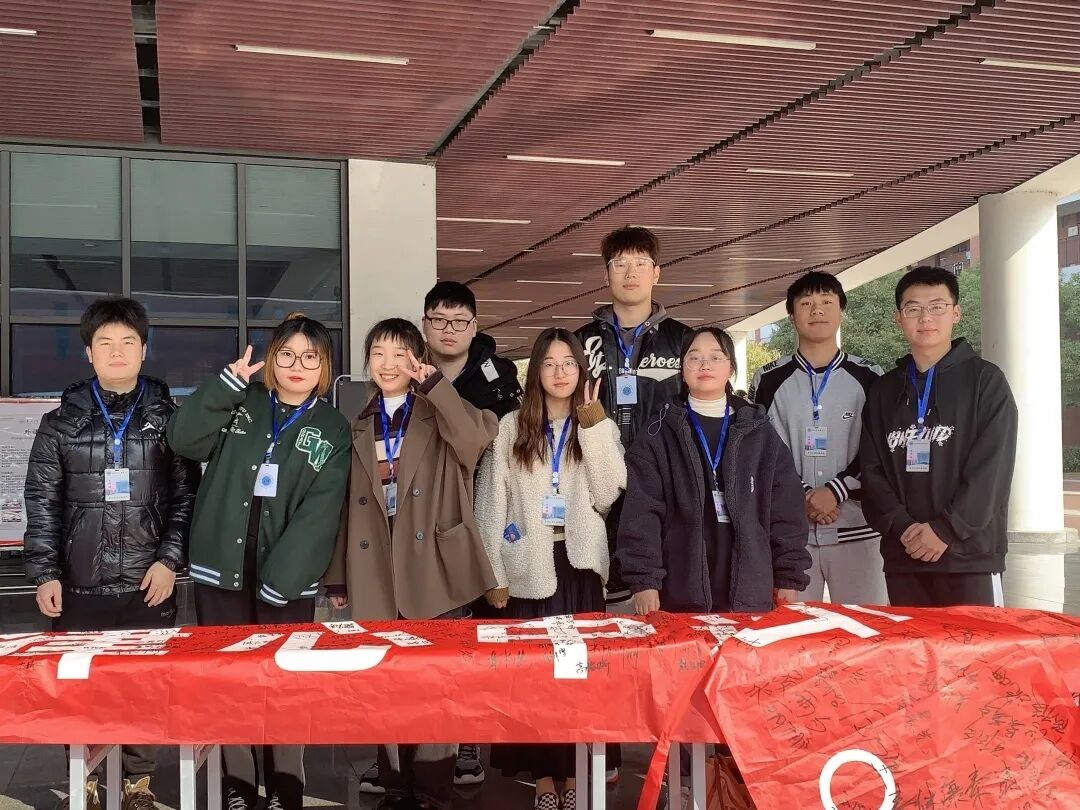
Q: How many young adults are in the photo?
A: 9